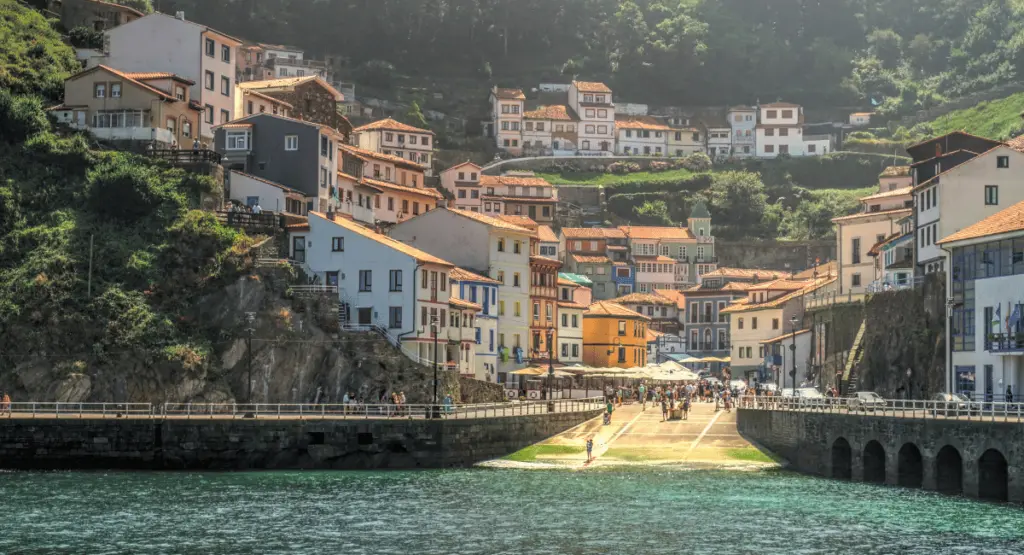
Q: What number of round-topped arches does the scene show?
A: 5